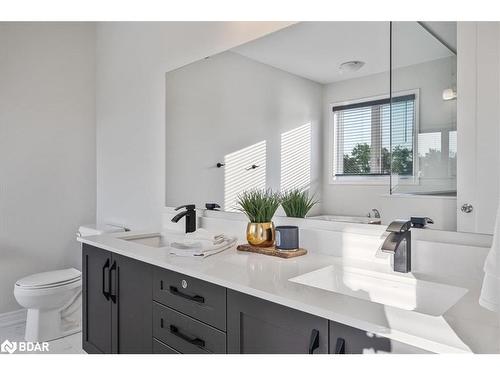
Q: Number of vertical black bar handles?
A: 4